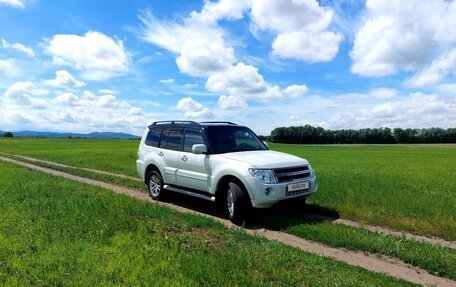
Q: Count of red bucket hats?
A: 0